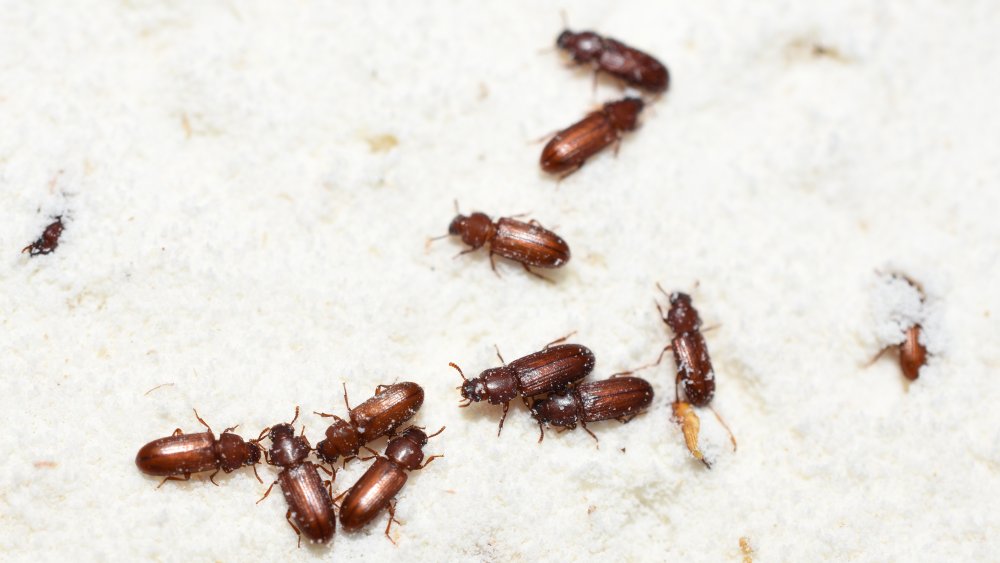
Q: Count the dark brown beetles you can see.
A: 12